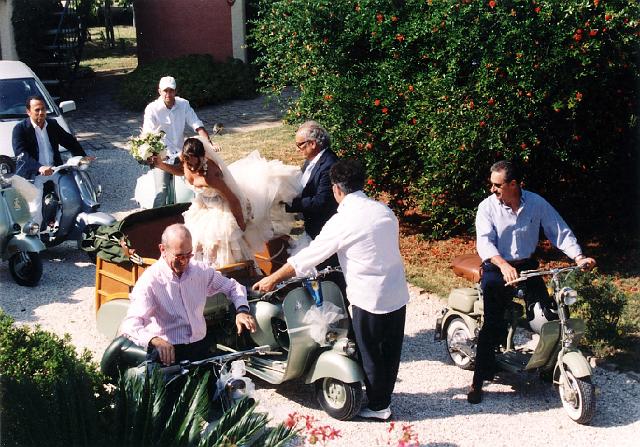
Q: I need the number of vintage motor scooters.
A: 6